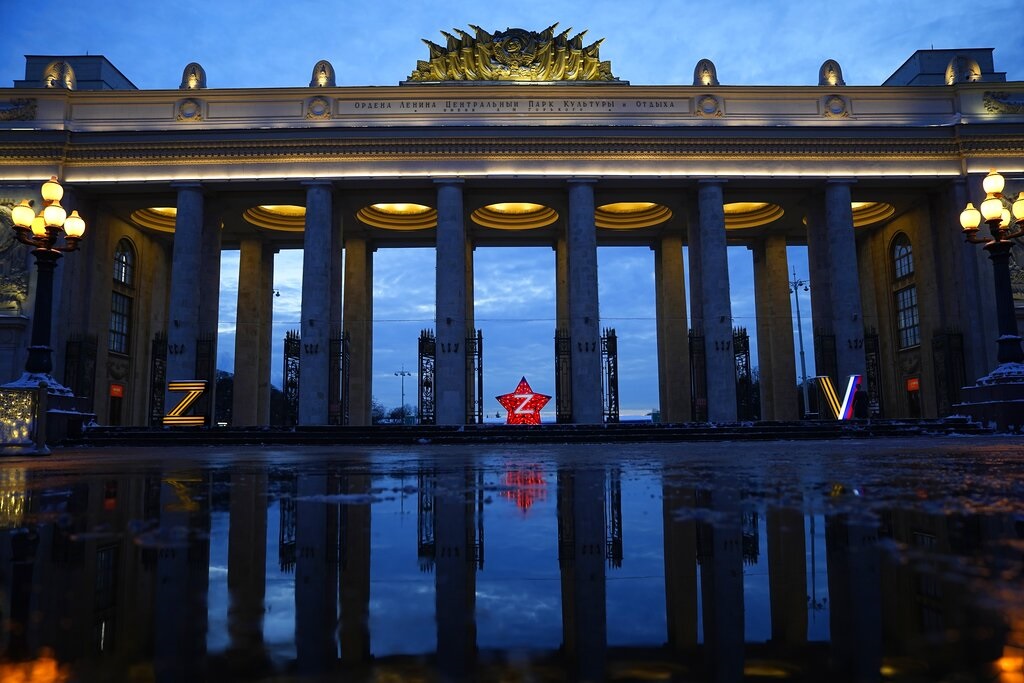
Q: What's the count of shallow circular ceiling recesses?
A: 7